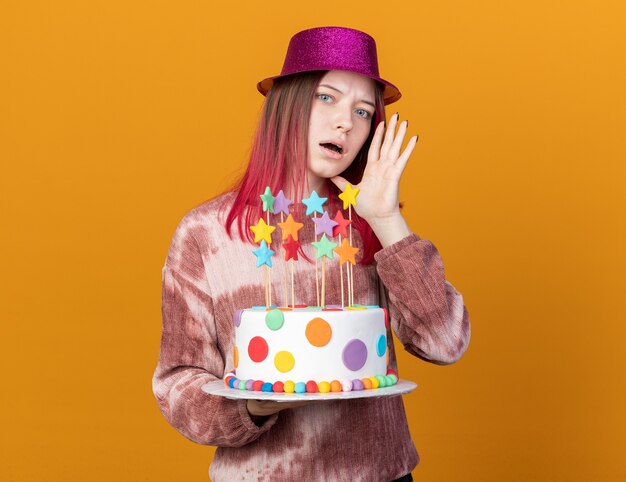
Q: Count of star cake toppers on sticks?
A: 12